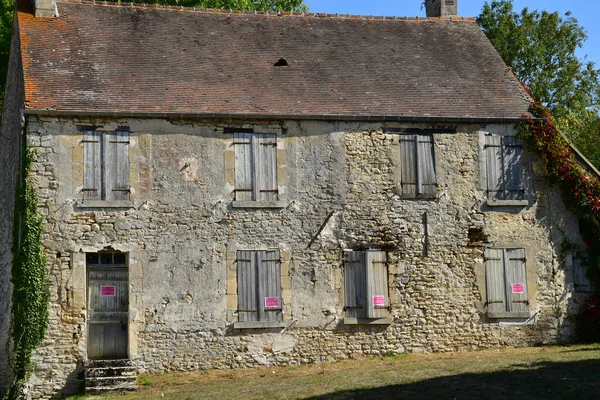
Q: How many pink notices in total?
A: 4